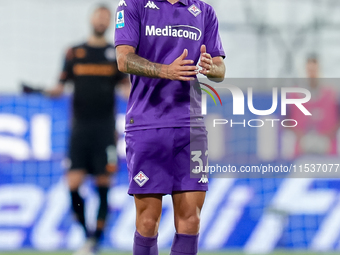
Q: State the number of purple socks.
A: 2